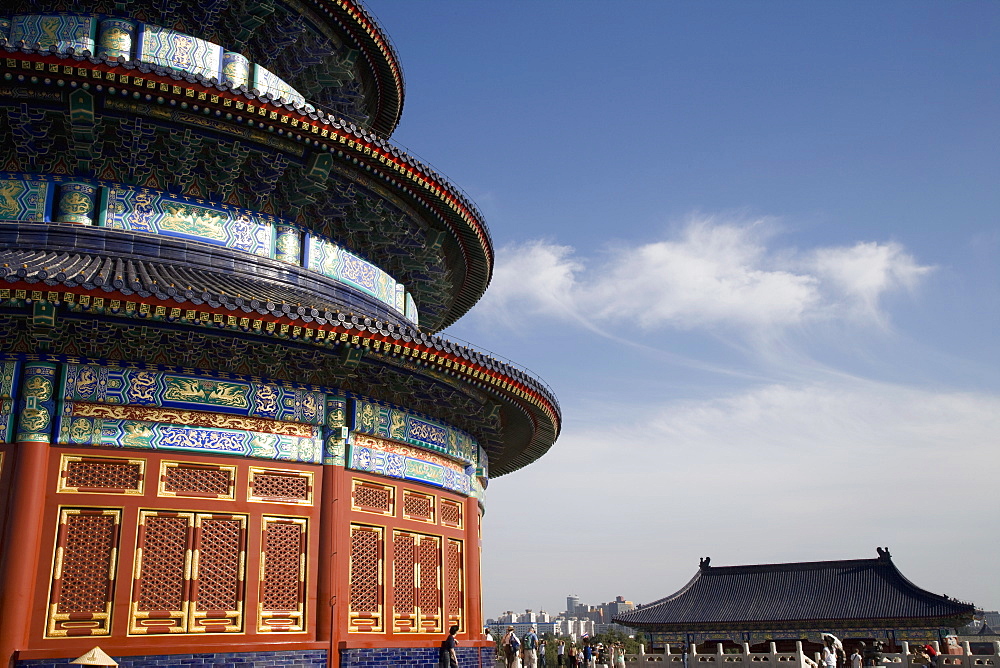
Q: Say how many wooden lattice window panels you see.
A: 14